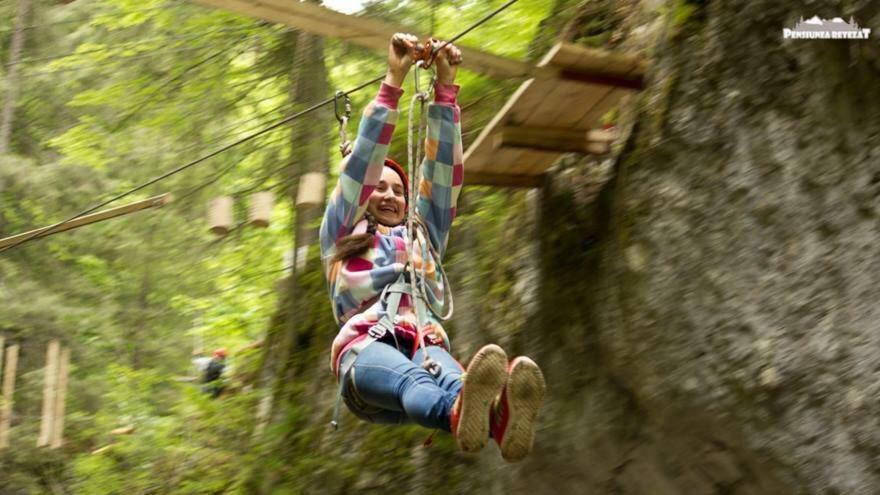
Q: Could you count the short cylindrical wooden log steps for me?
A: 3